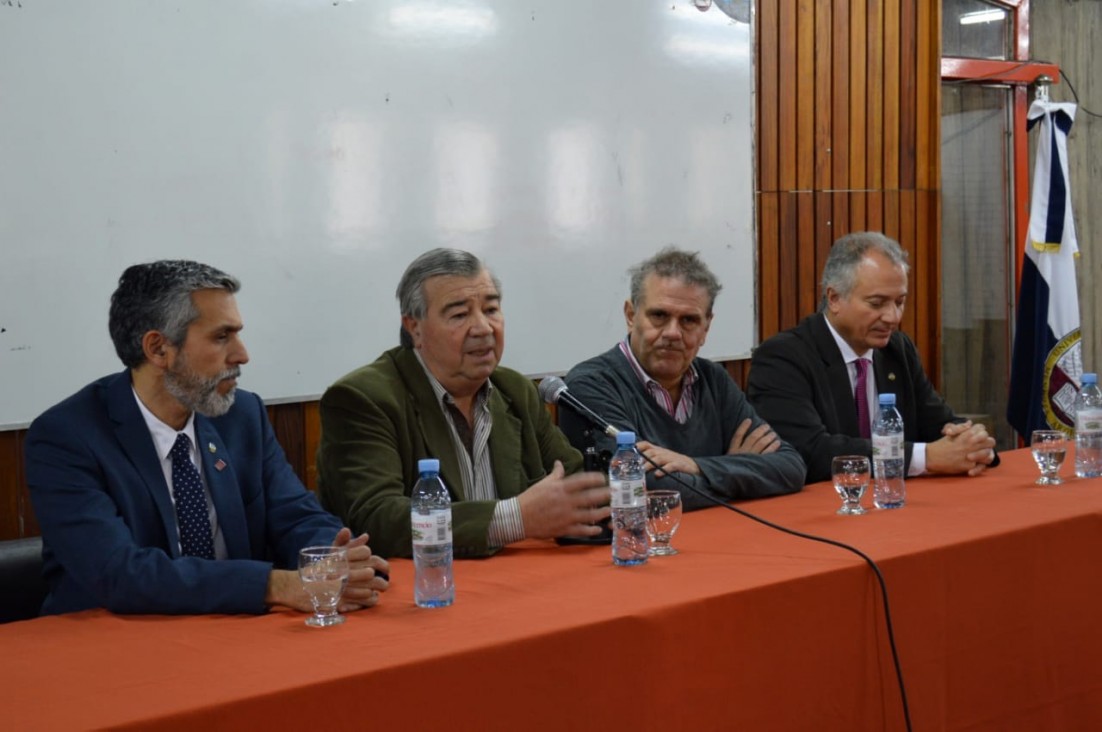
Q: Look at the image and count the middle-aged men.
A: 4